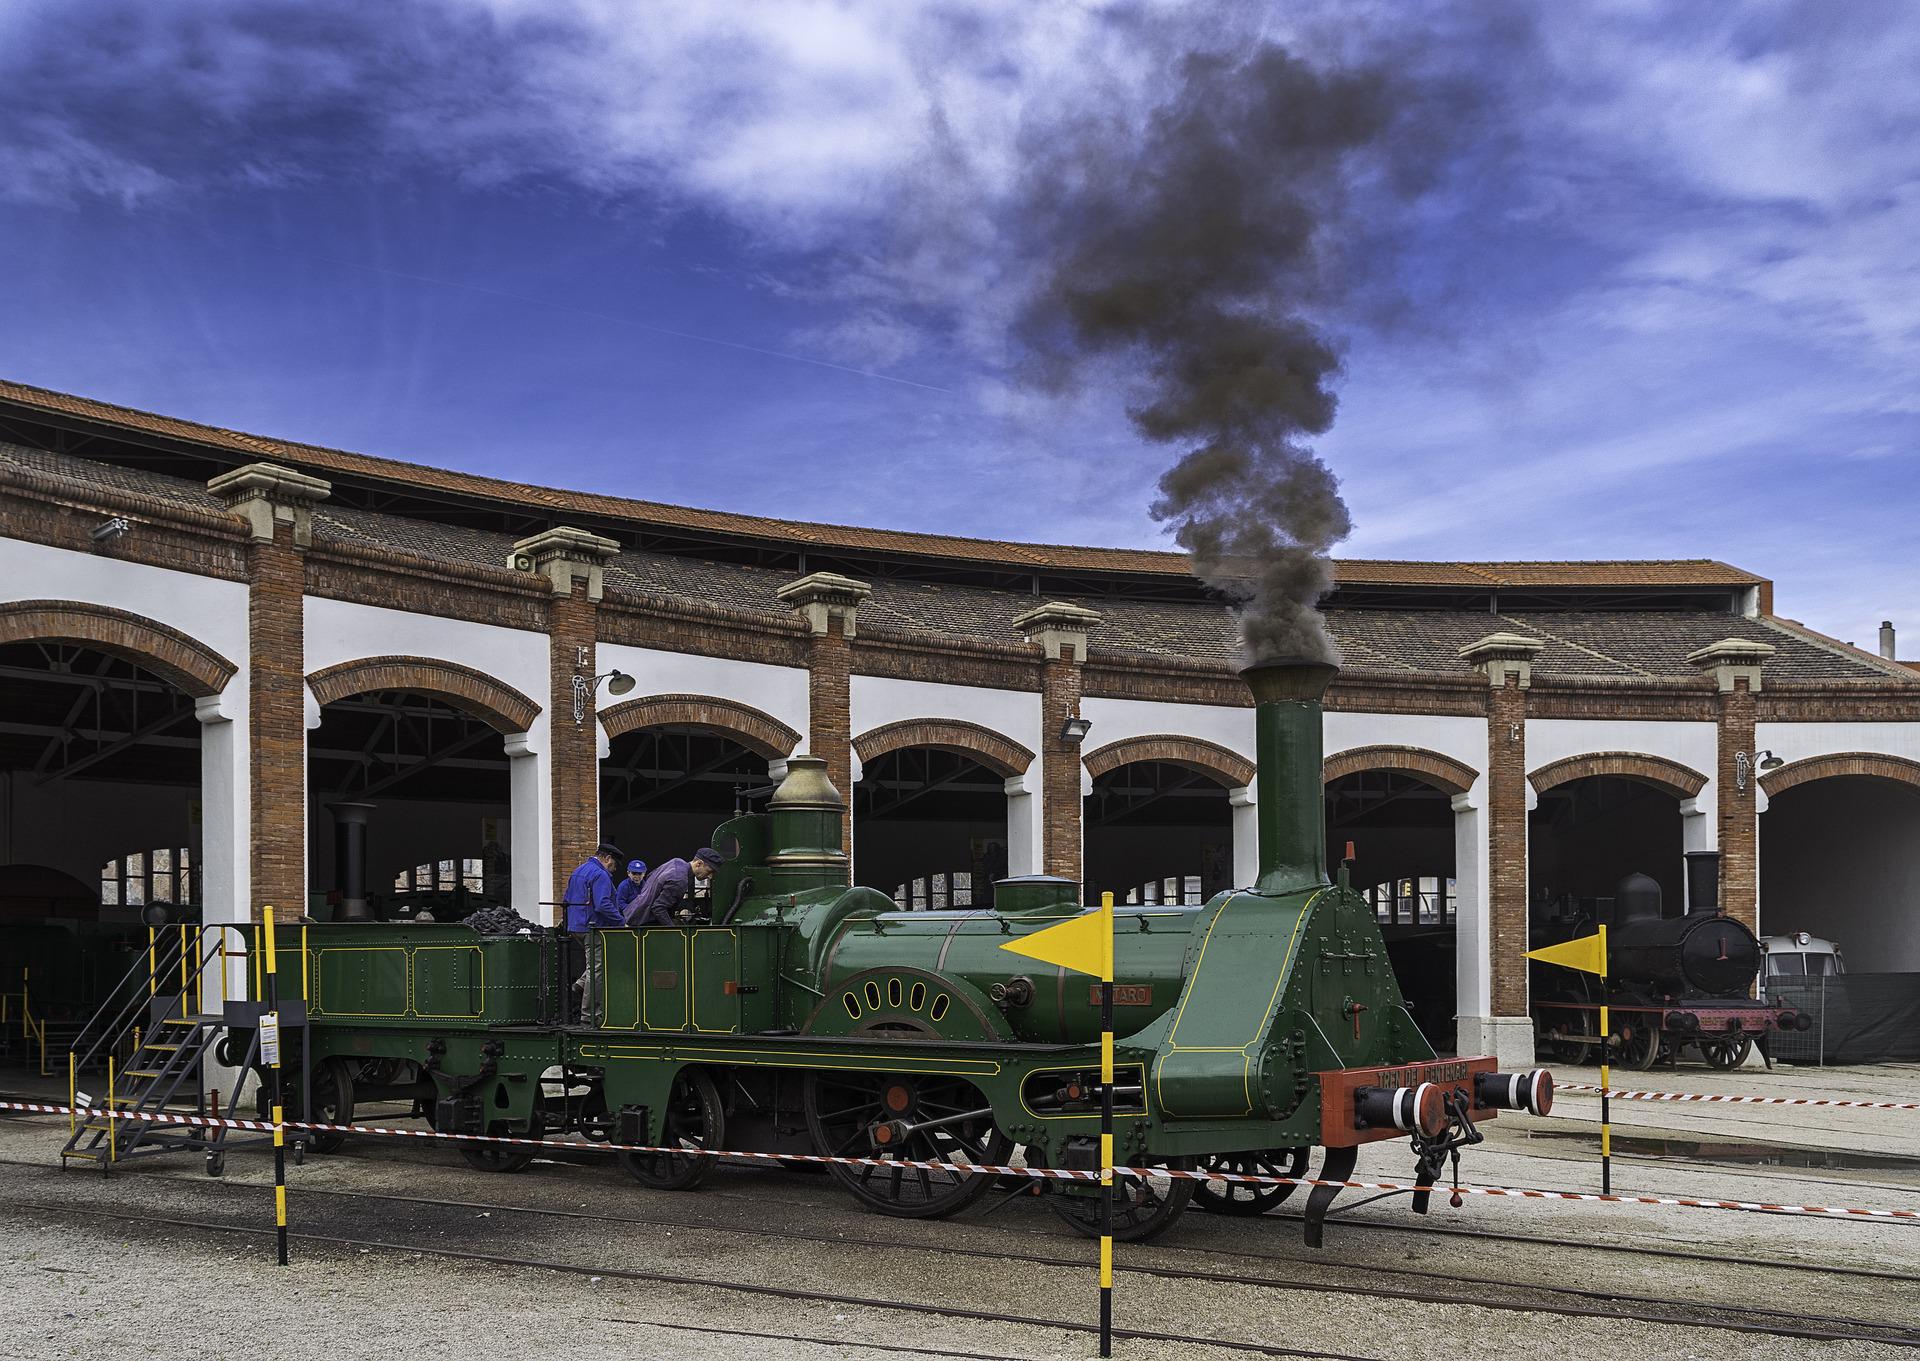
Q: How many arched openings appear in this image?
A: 8